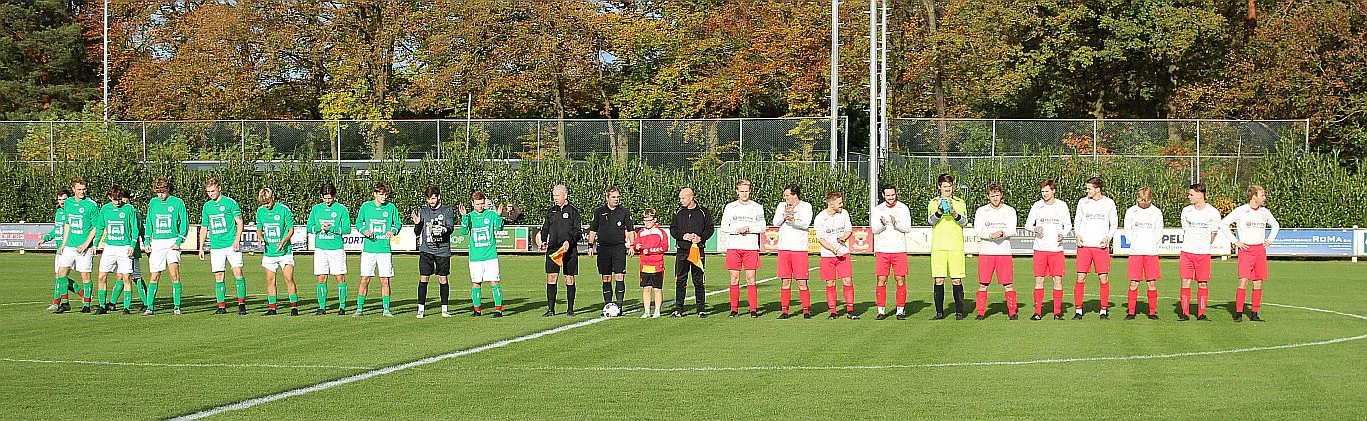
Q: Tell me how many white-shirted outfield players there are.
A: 10